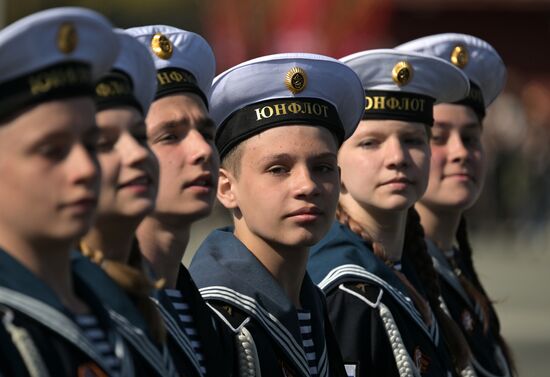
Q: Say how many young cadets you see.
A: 6